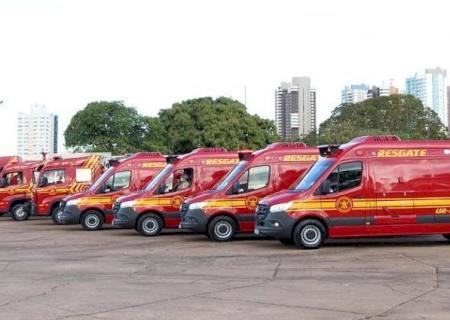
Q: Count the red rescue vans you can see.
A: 4